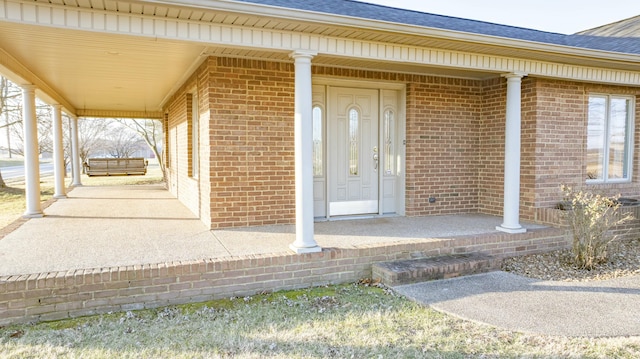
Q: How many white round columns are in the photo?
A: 5